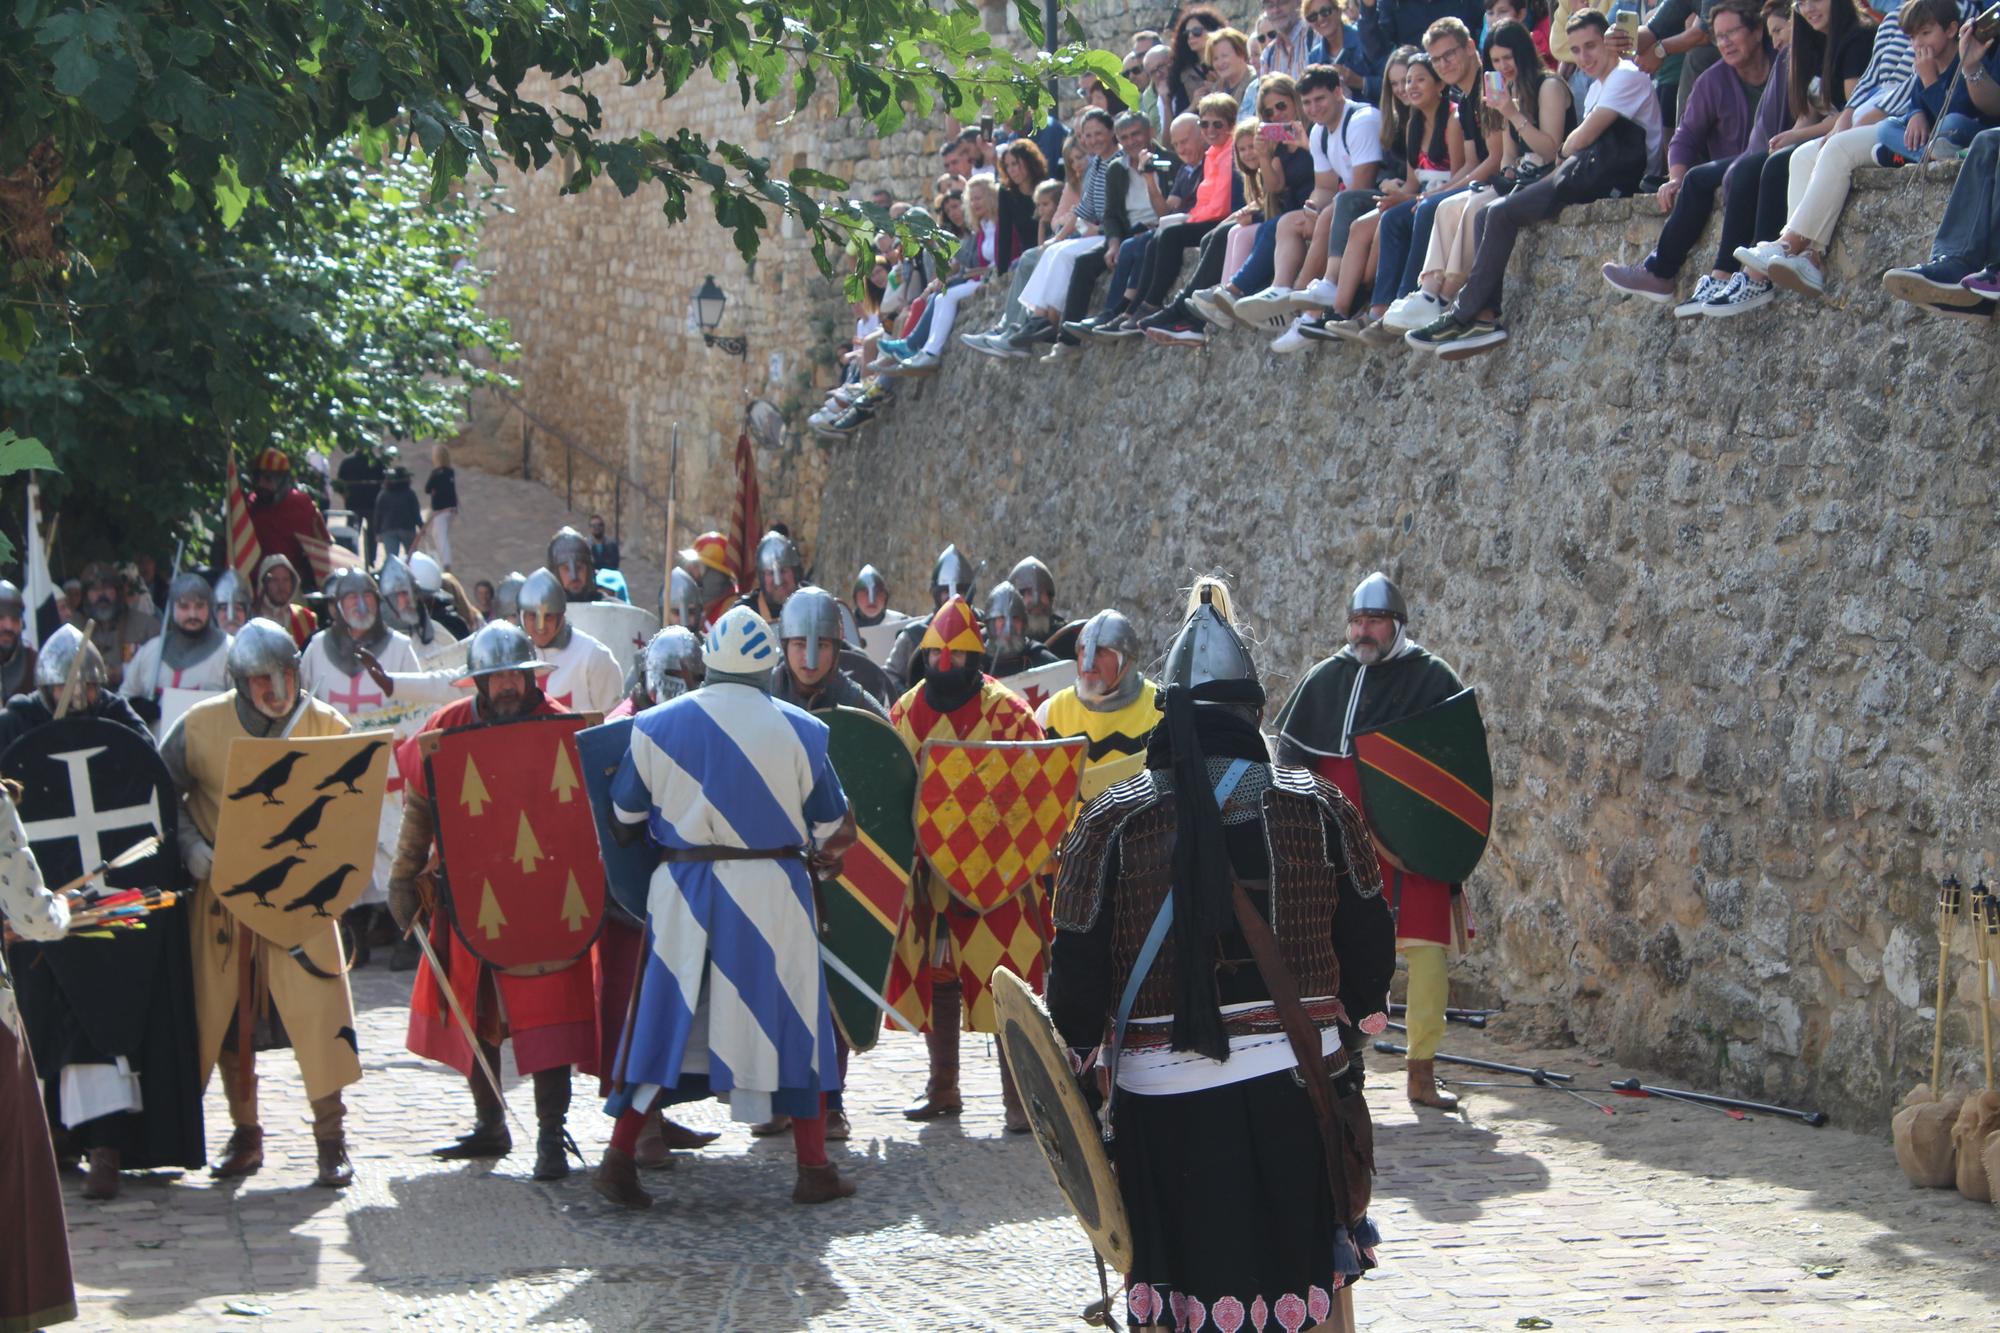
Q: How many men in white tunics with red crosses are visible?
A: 3